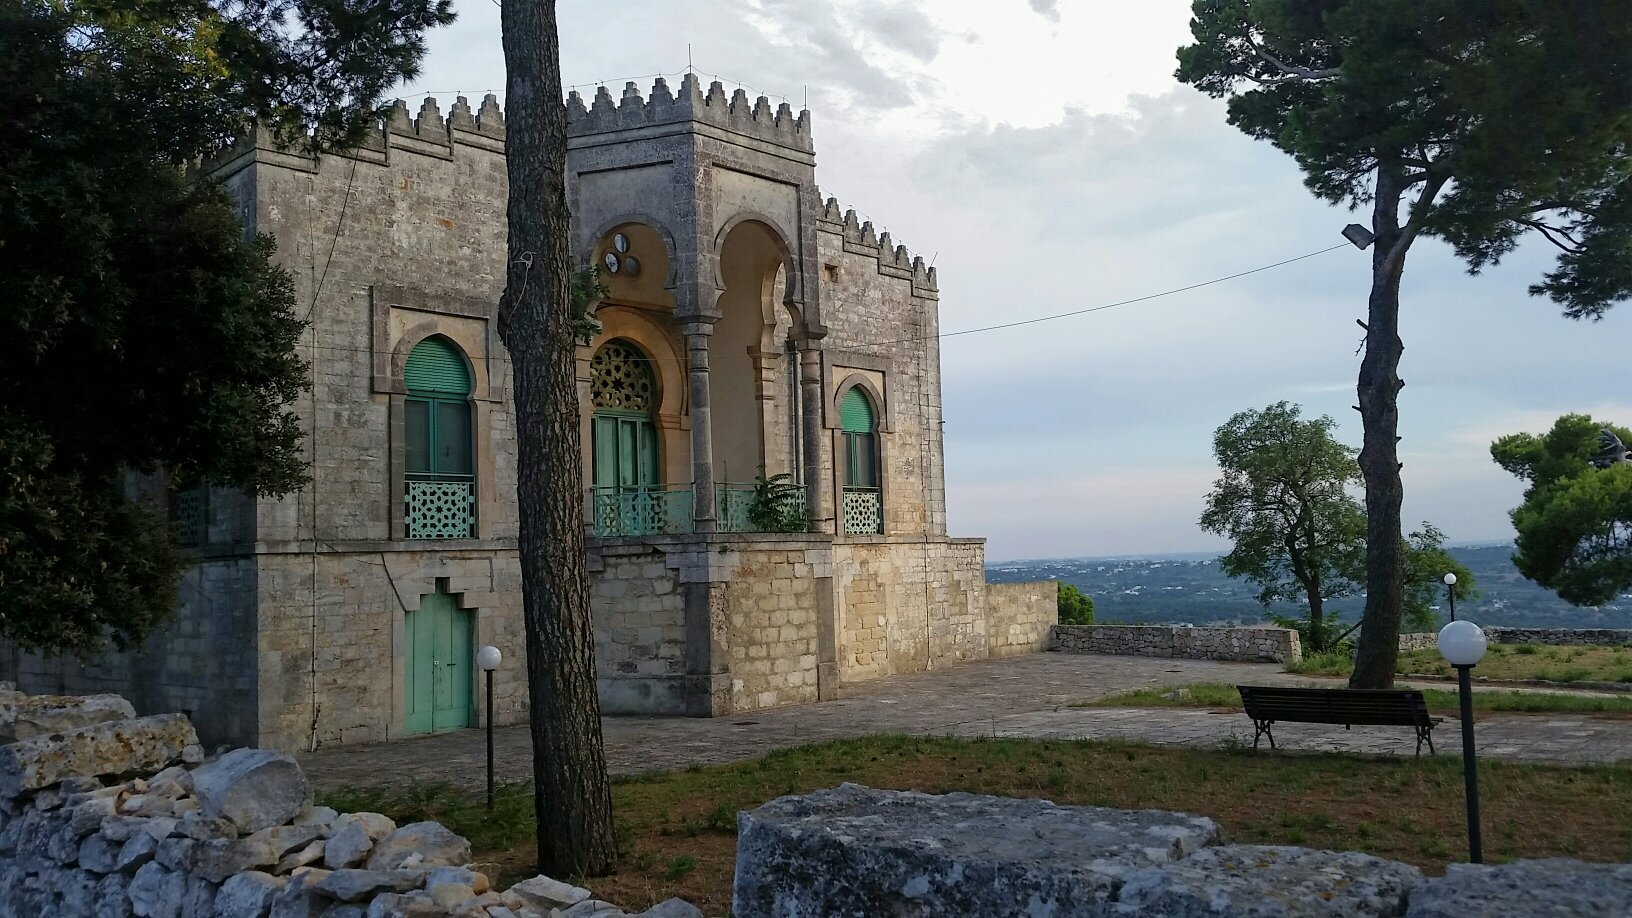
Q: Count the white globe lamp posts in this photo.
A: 3